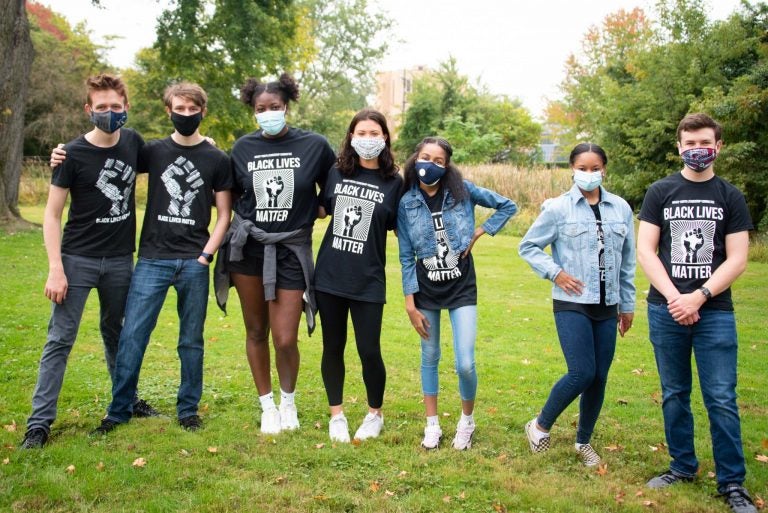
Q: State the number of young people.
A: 7